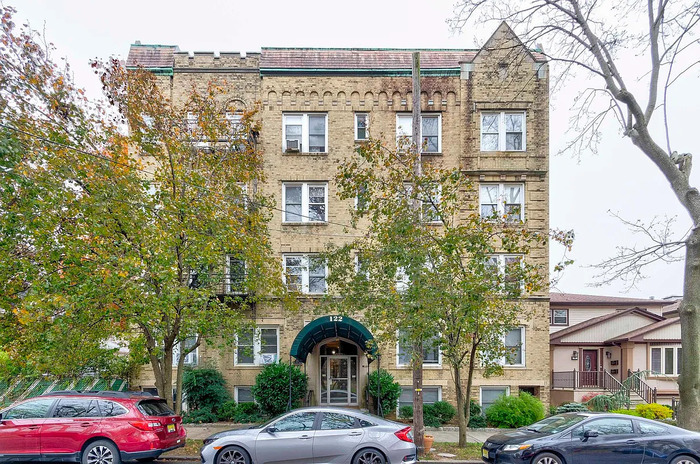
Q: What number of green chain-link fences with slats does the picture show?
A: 1